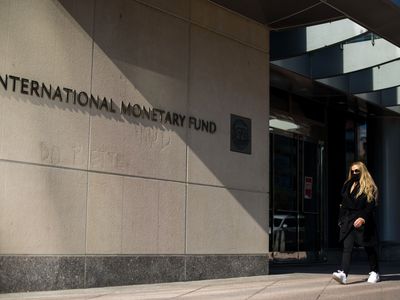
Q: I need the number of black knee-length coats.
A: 1